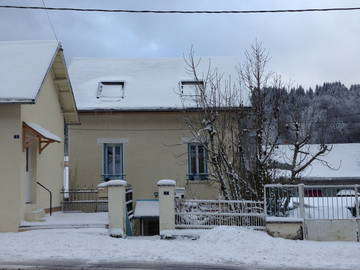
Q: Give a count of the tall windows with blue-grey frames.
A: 2